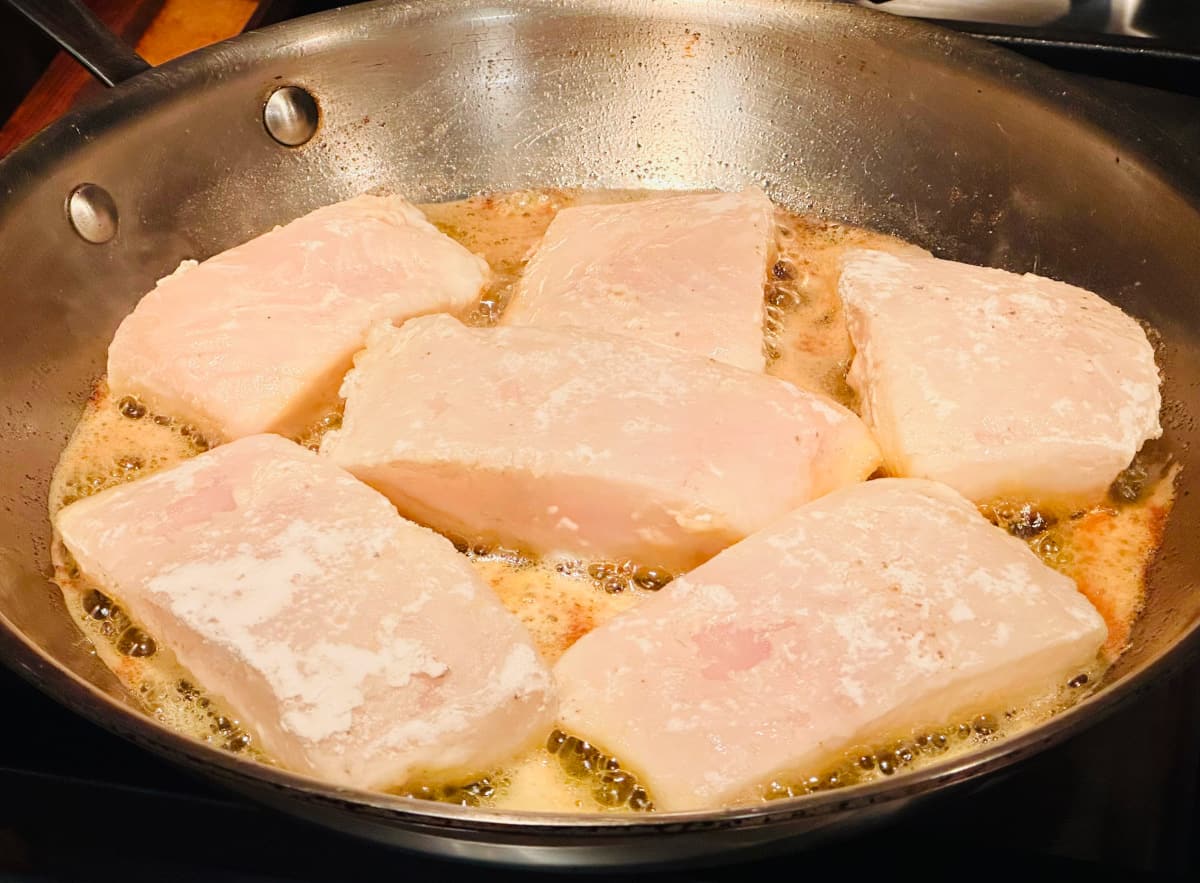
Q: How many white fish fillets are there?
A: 6